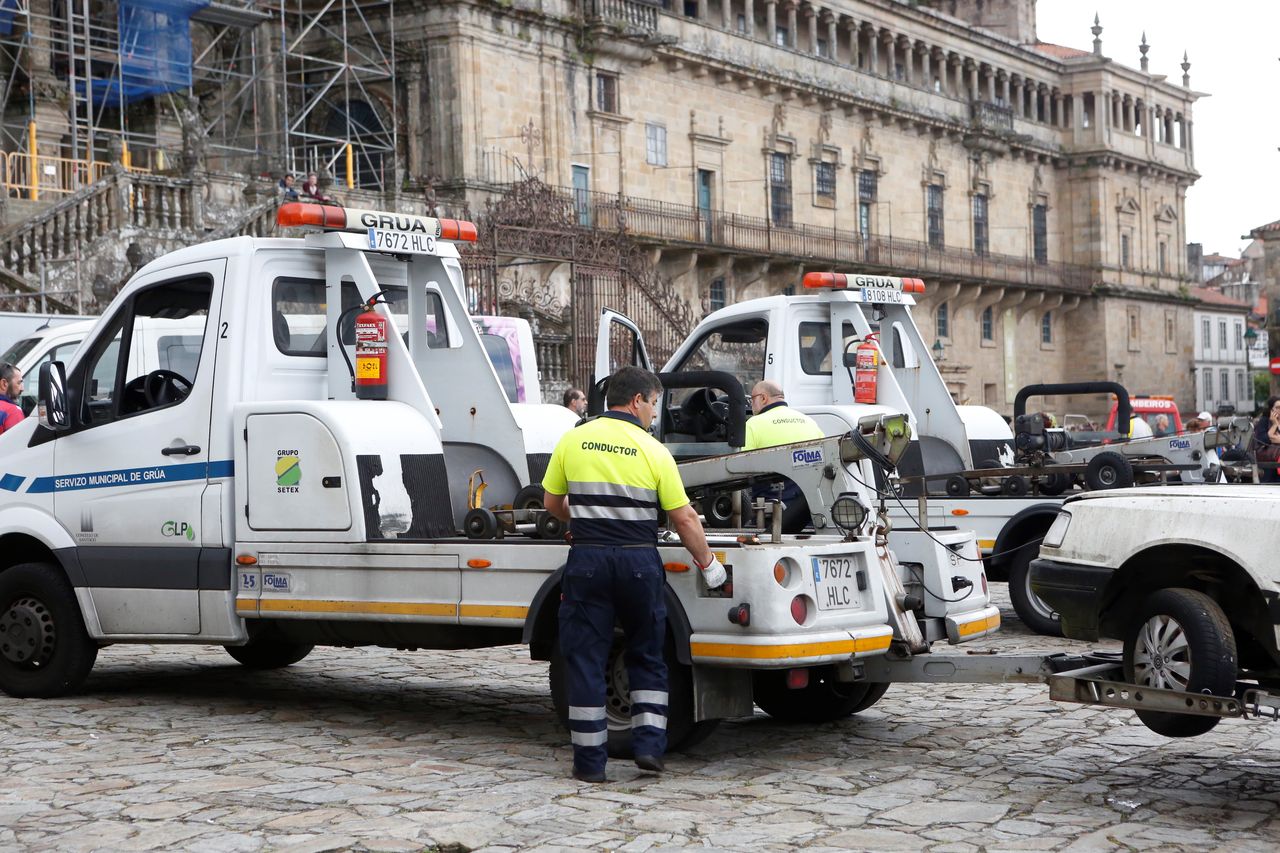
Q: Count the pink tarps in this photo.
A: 0